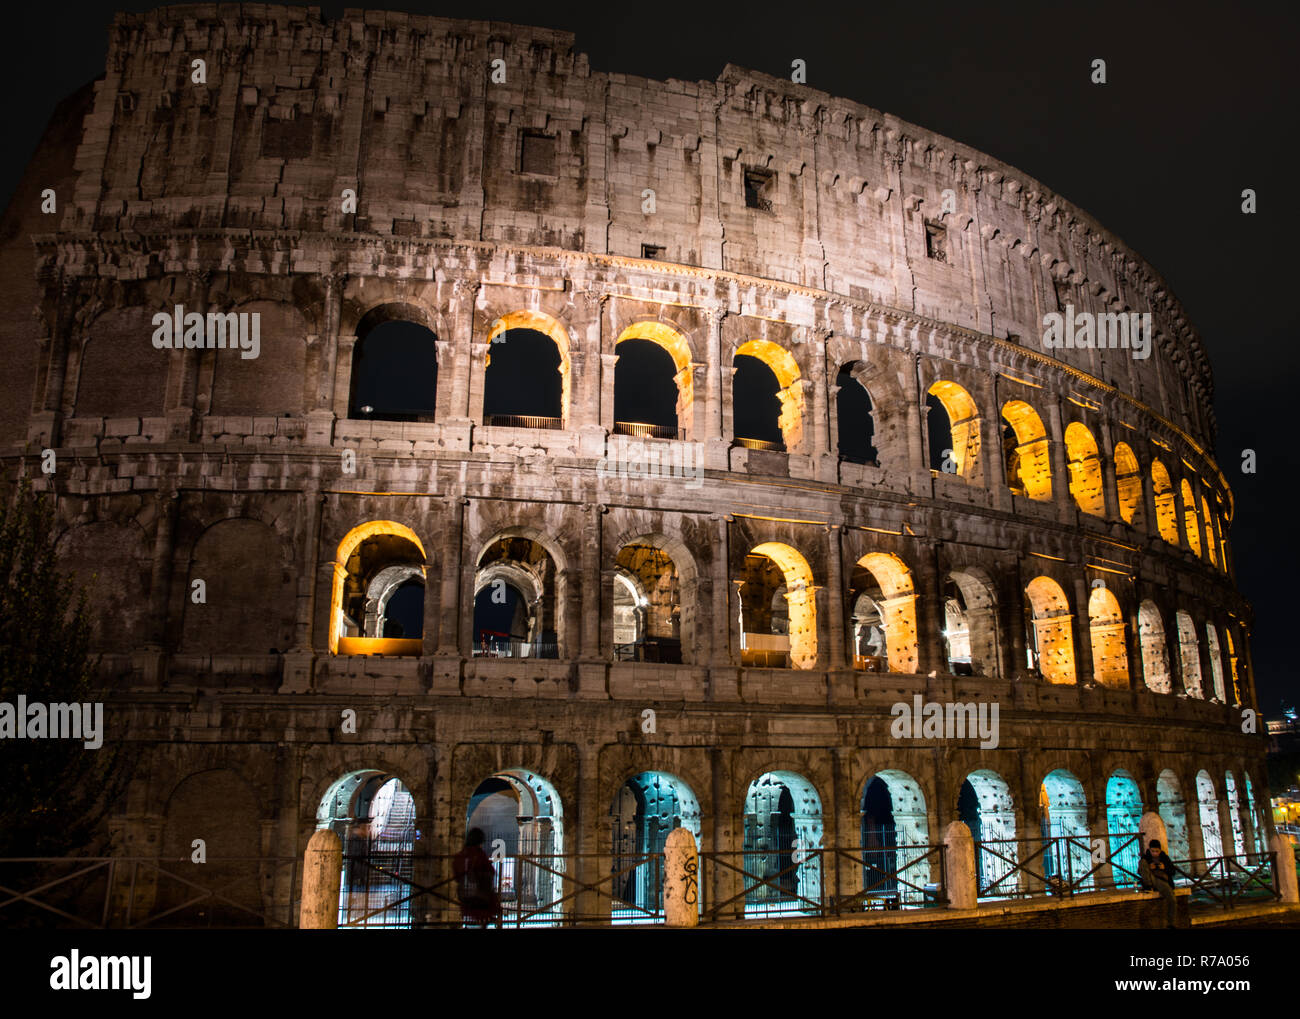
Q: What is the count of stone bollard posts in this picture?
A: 5